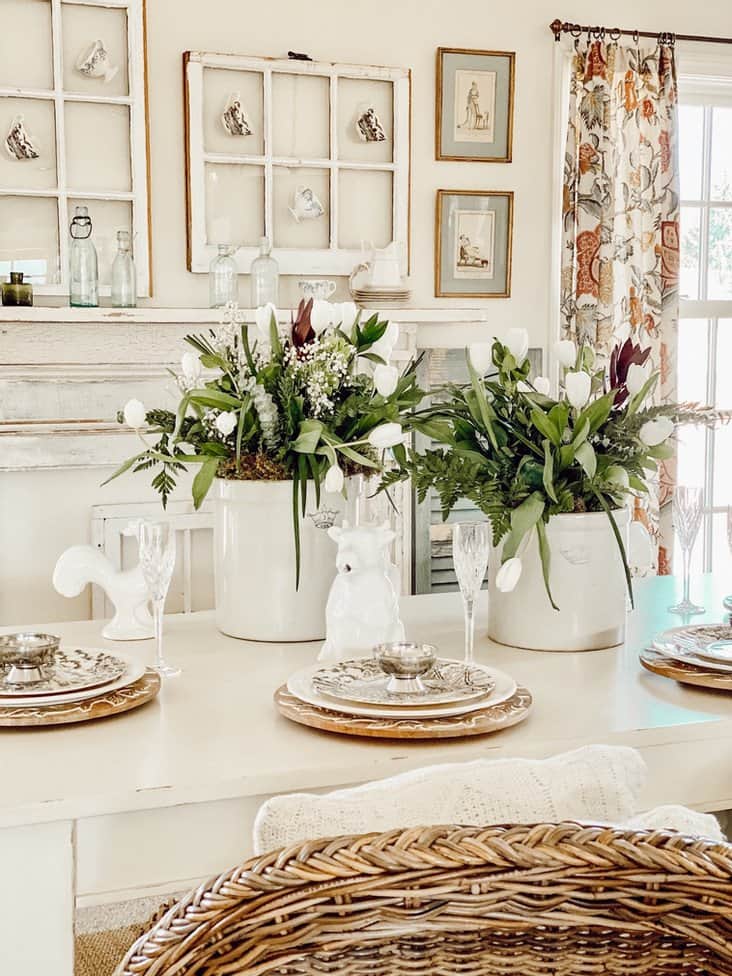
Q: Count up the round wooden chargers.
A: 3